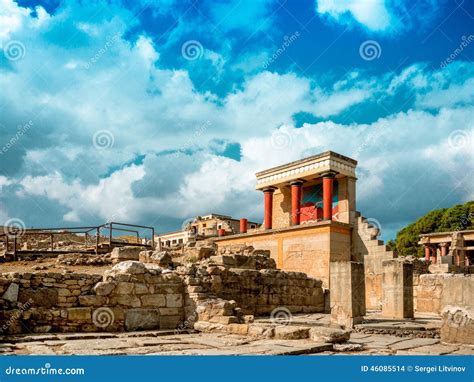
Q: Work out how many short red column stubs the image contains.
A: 2